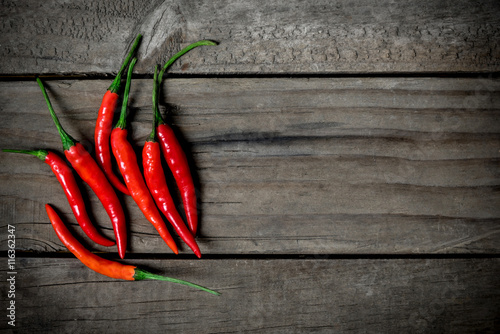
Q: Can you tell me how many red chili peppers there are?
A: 7